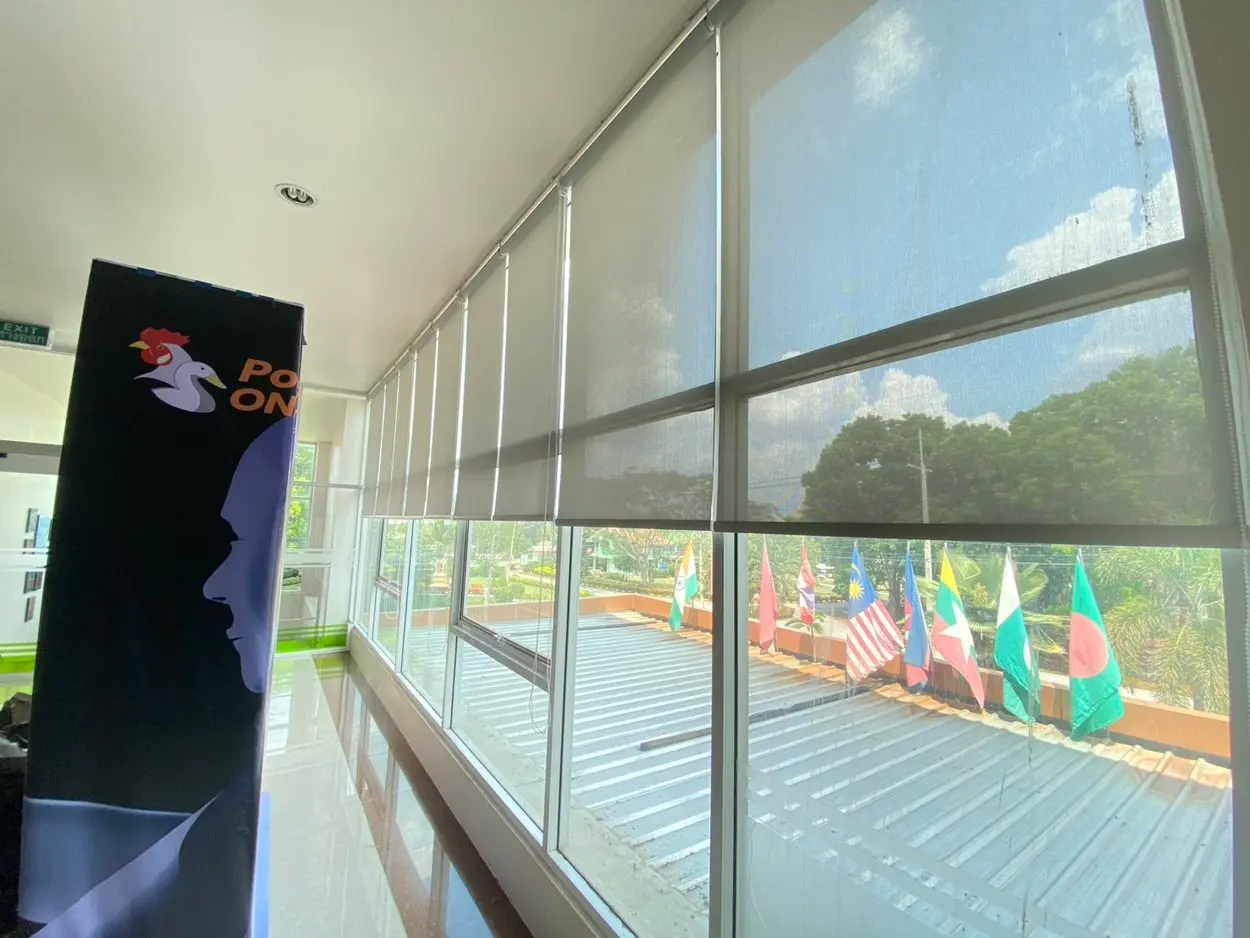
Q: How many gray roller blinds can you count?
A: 9